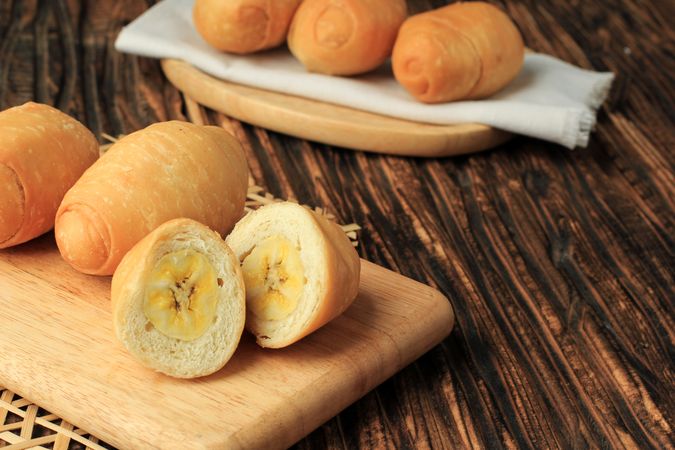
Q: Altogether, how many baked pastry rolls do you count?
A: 6